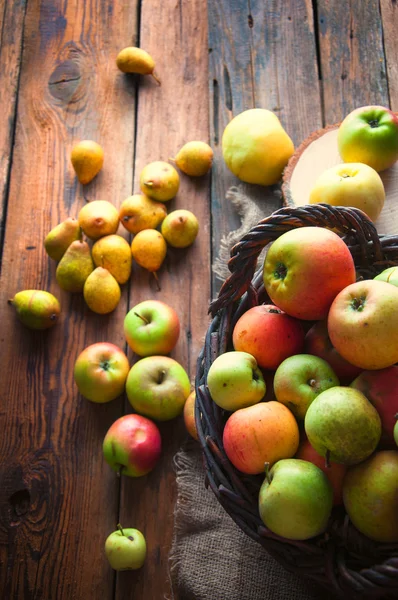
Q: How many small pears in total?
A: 13